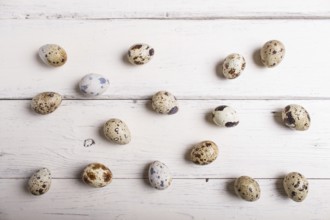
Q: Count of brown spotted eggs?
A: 14